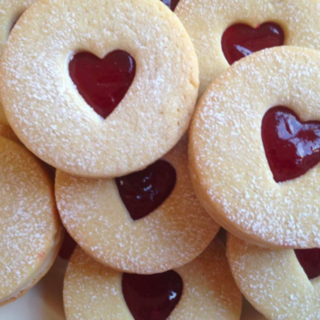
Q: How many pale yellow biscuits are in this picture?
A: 8